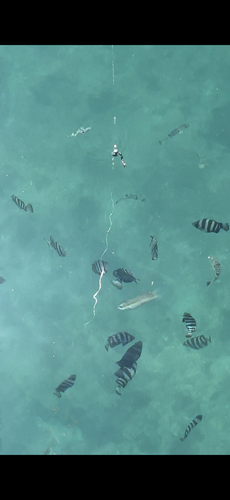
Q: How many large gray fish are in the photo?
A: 1